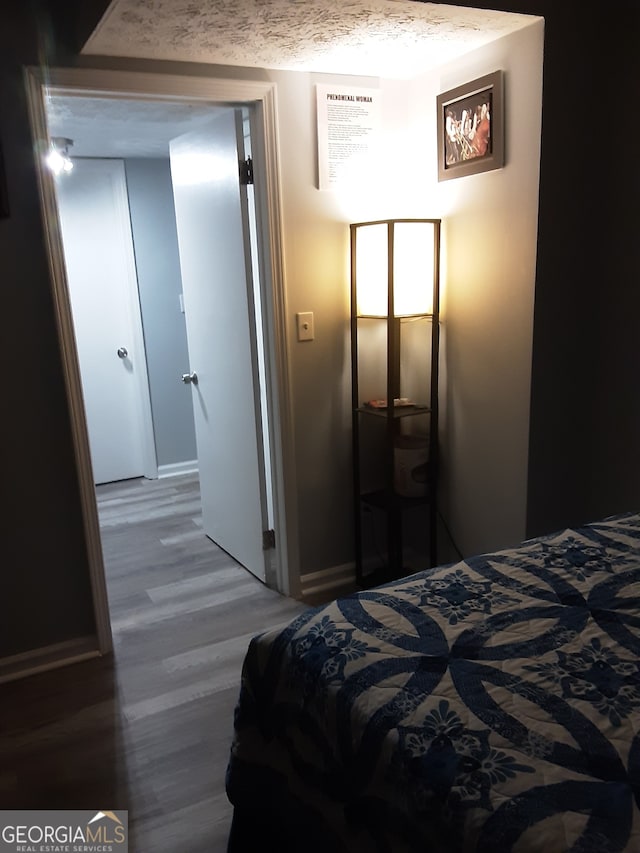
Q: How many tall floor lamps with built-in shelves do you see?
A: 1